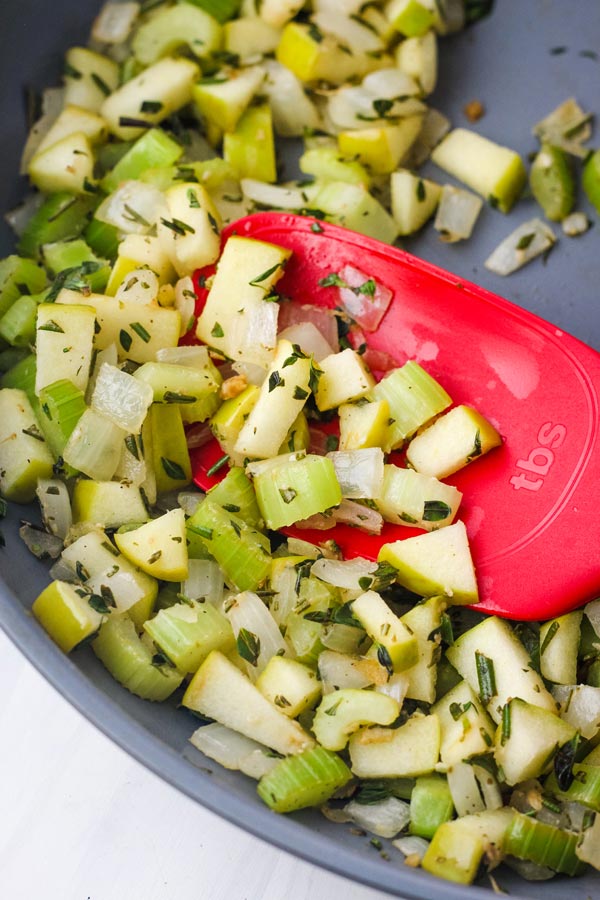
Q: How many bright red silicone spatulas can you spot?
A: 1